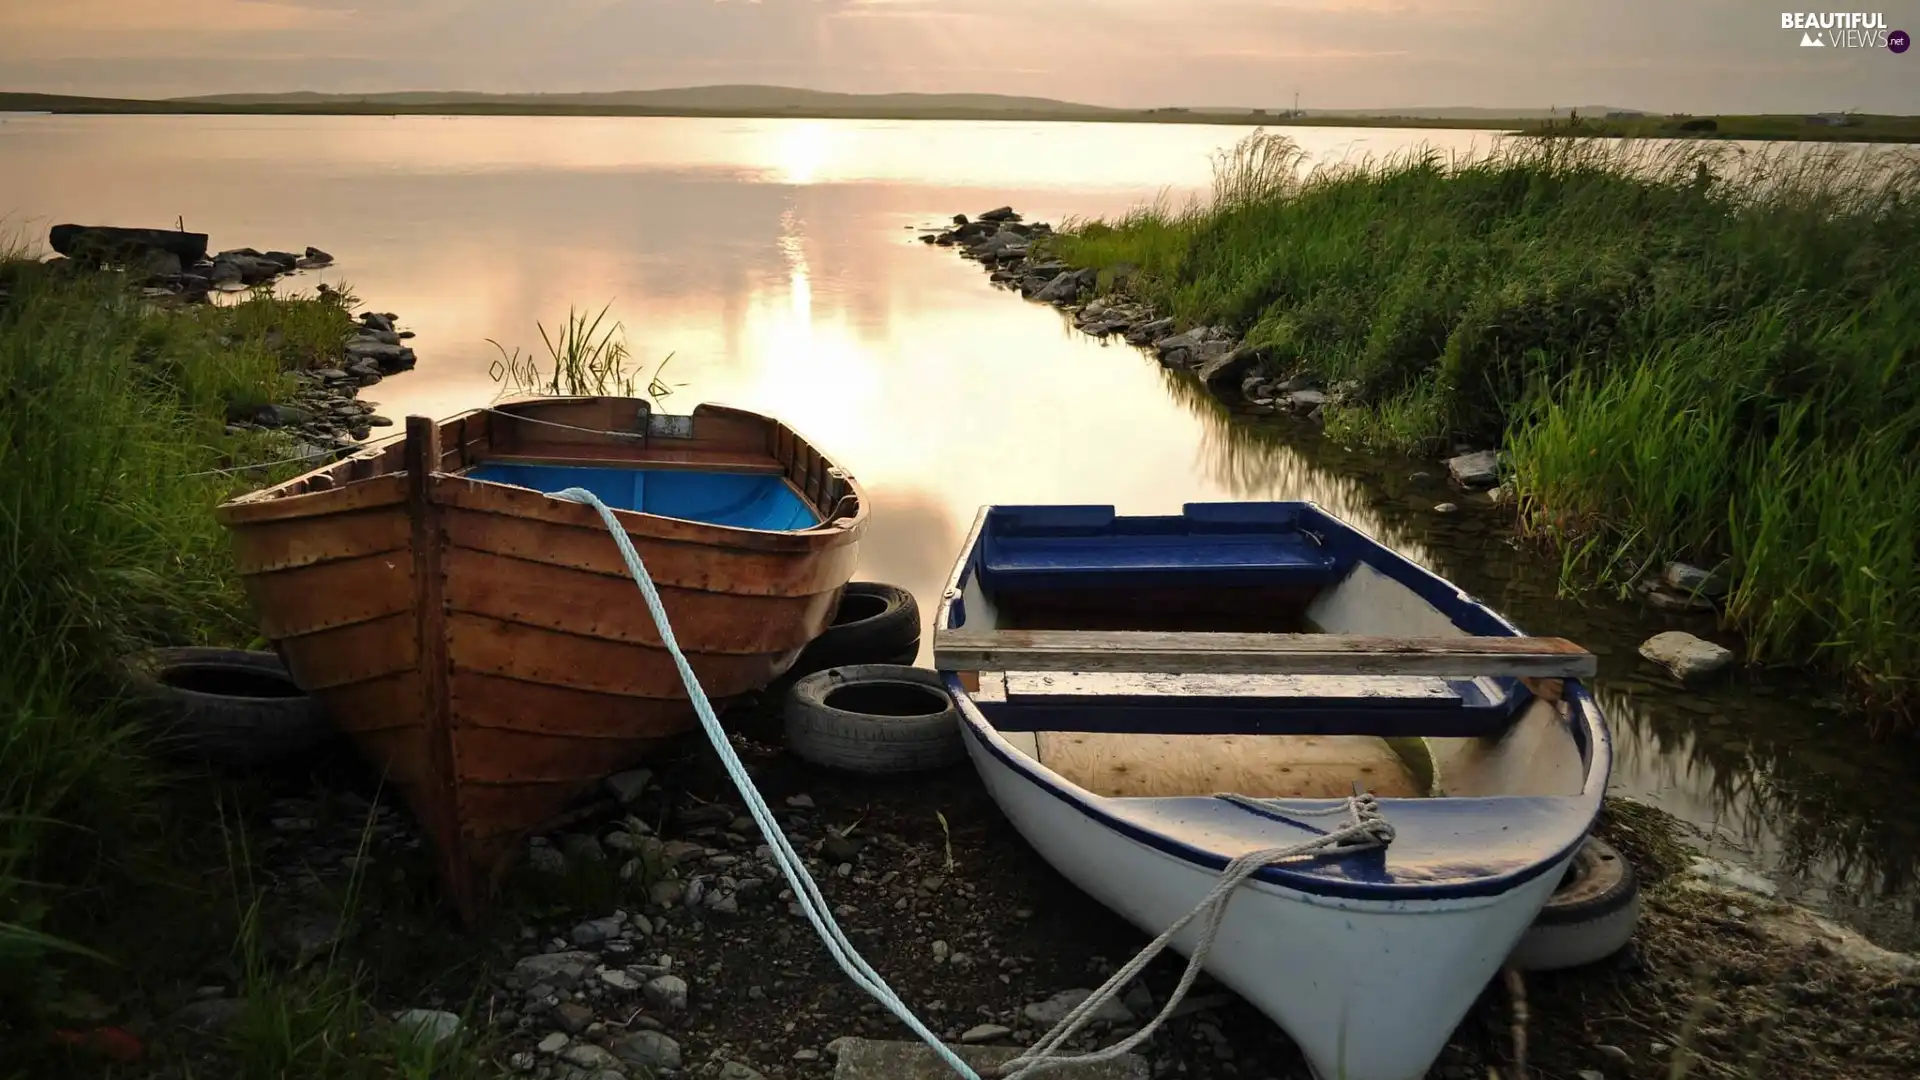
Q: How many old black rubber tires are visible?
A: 4